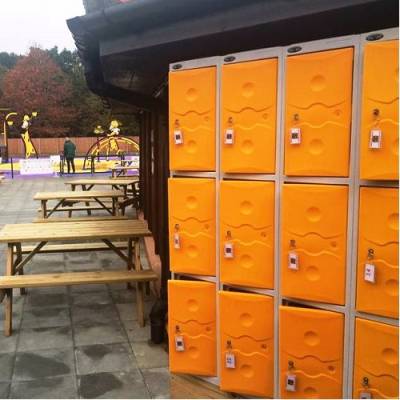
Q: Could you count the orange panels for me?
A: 12